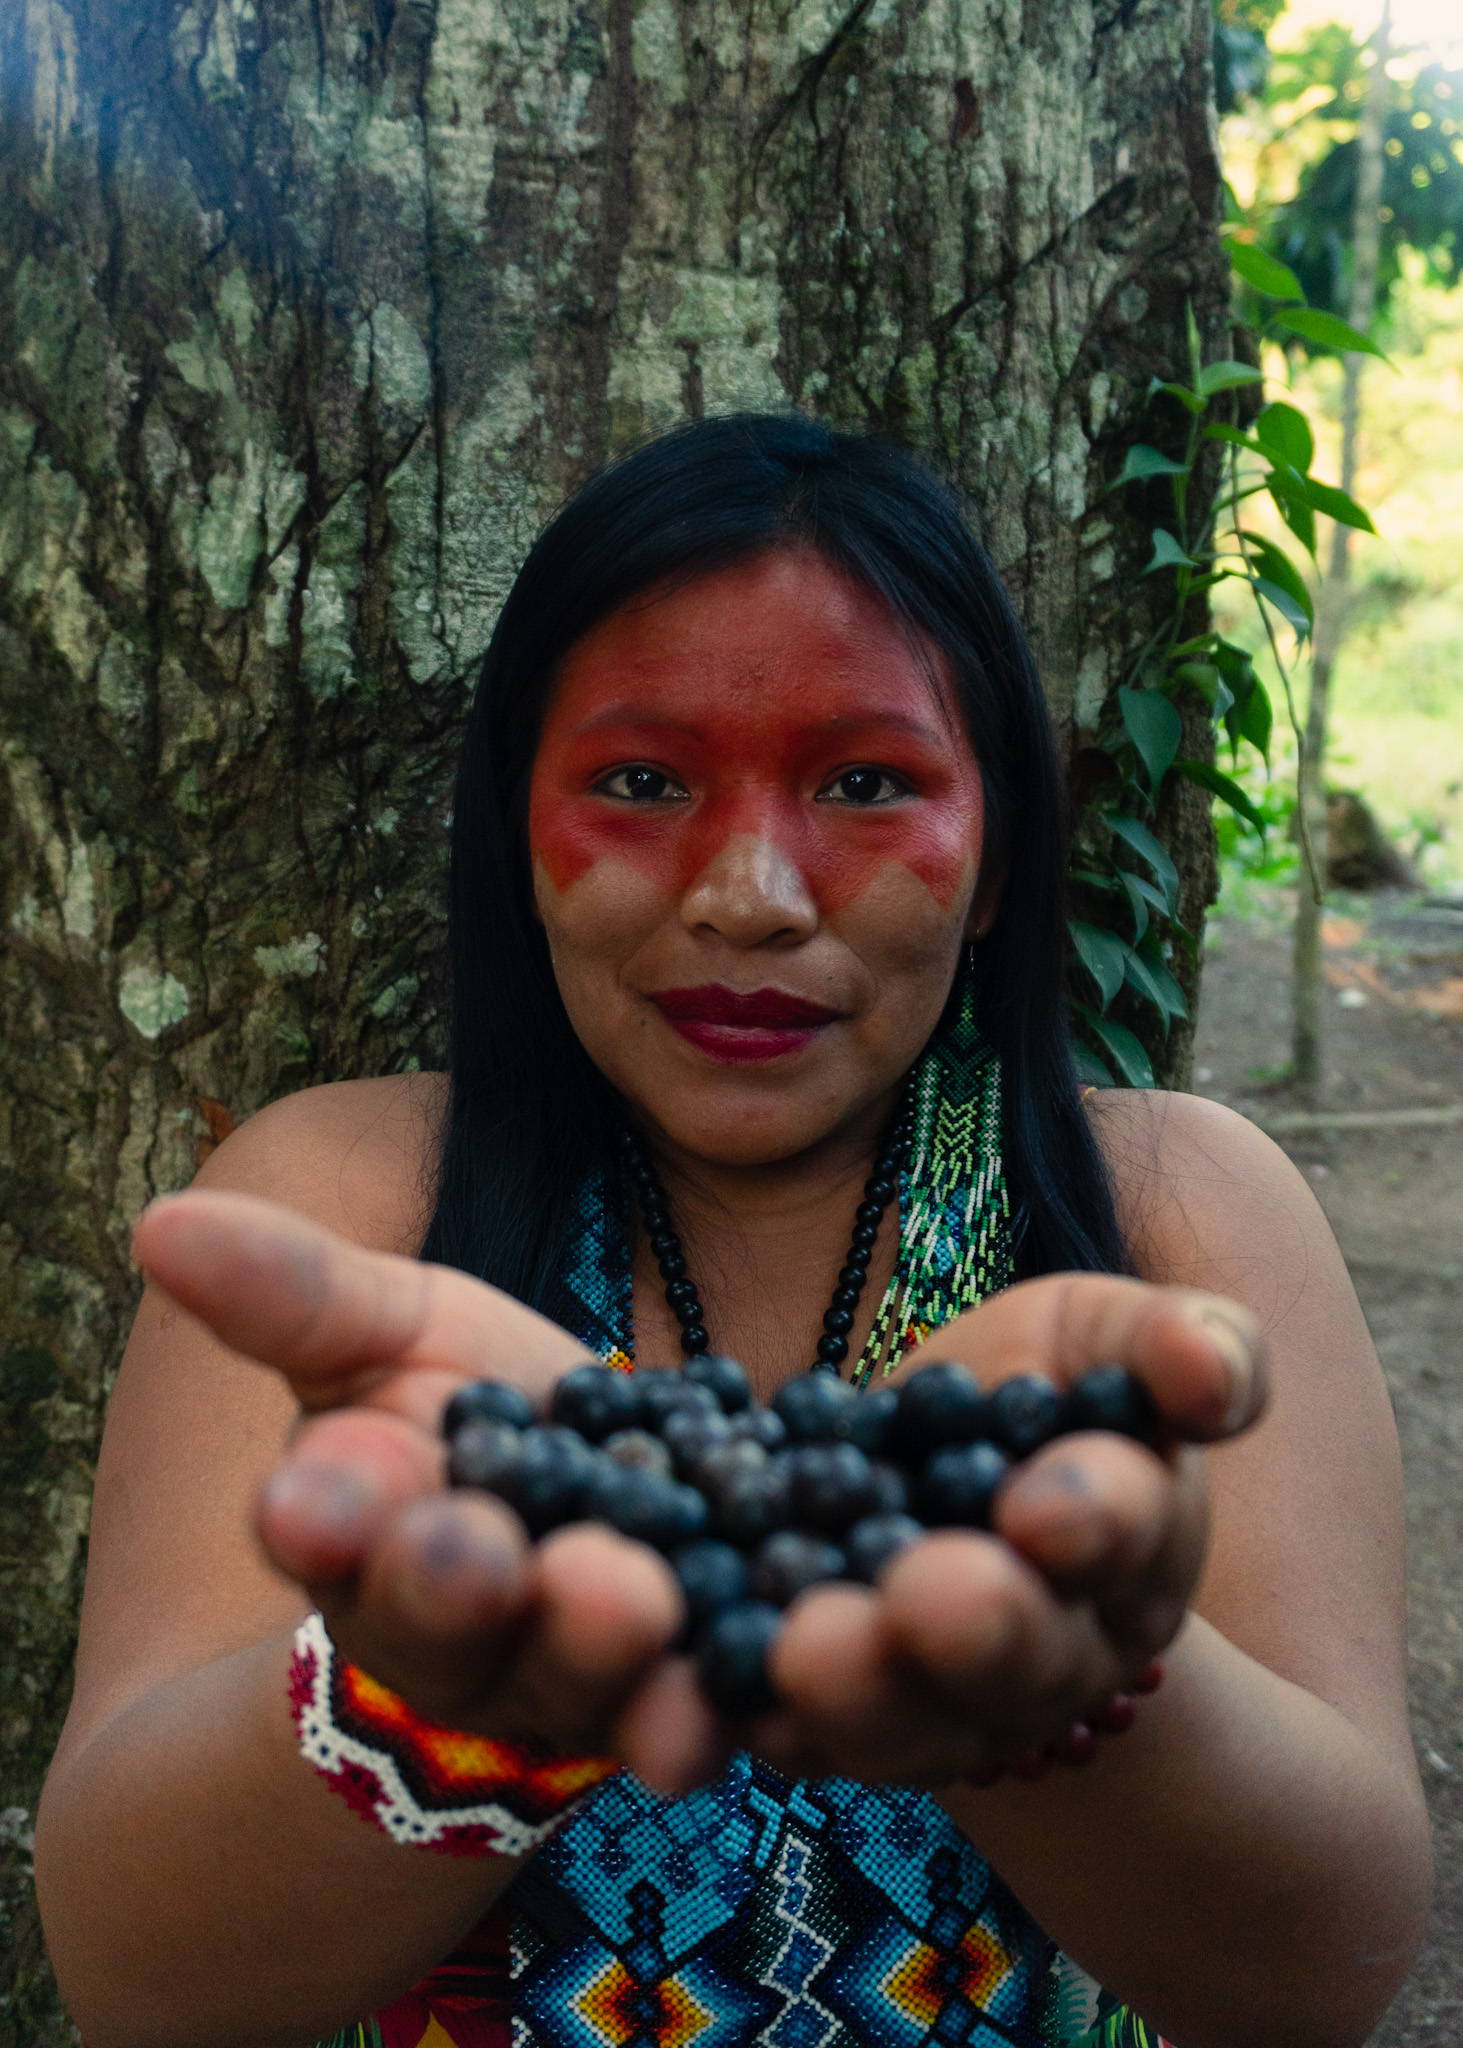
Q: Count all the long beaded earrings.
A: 1